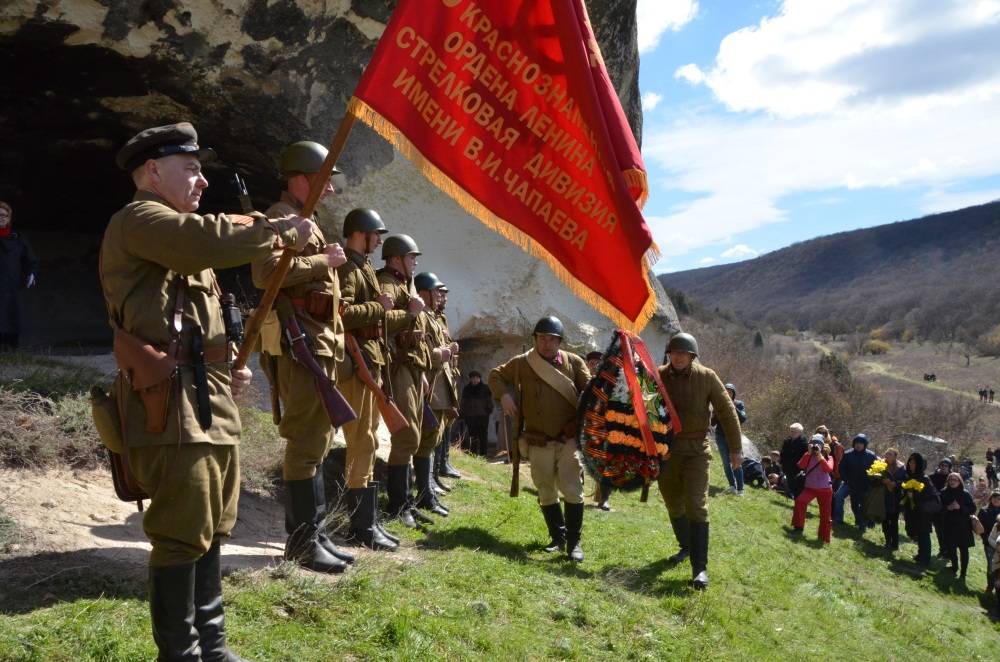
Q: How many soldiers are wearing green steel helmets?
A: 7